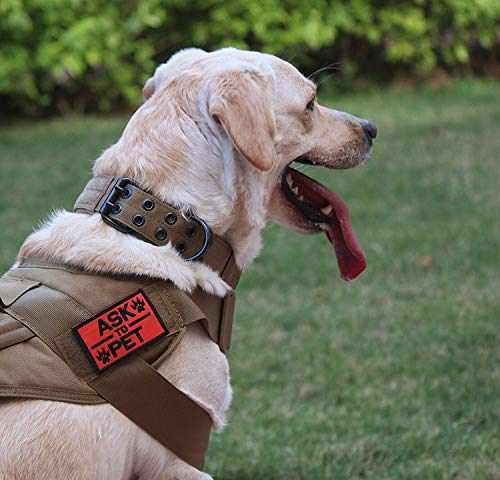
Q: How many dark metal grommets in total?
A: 8